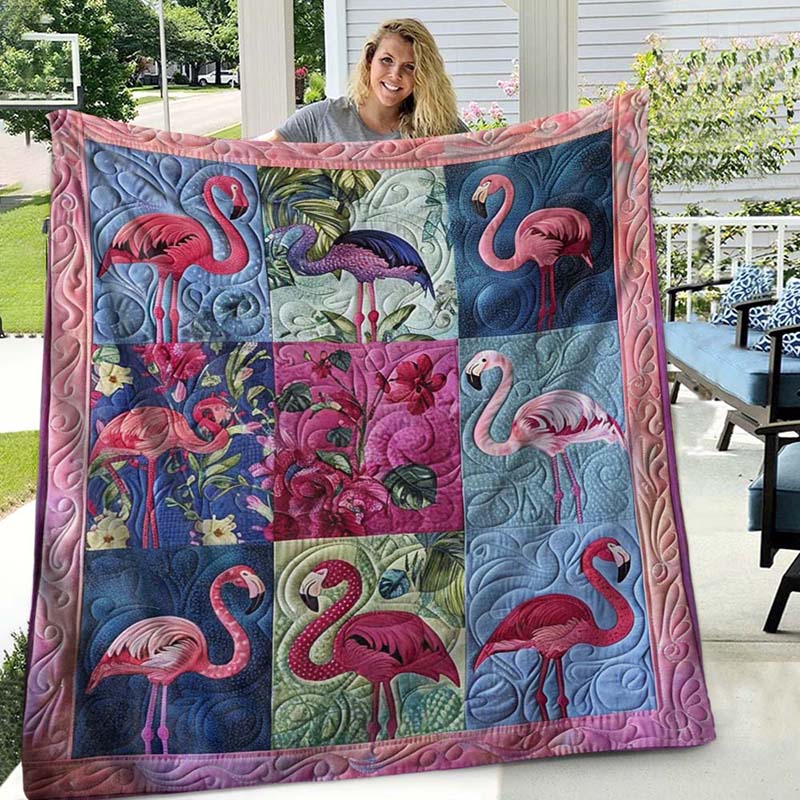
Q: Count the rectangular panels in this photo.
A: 9